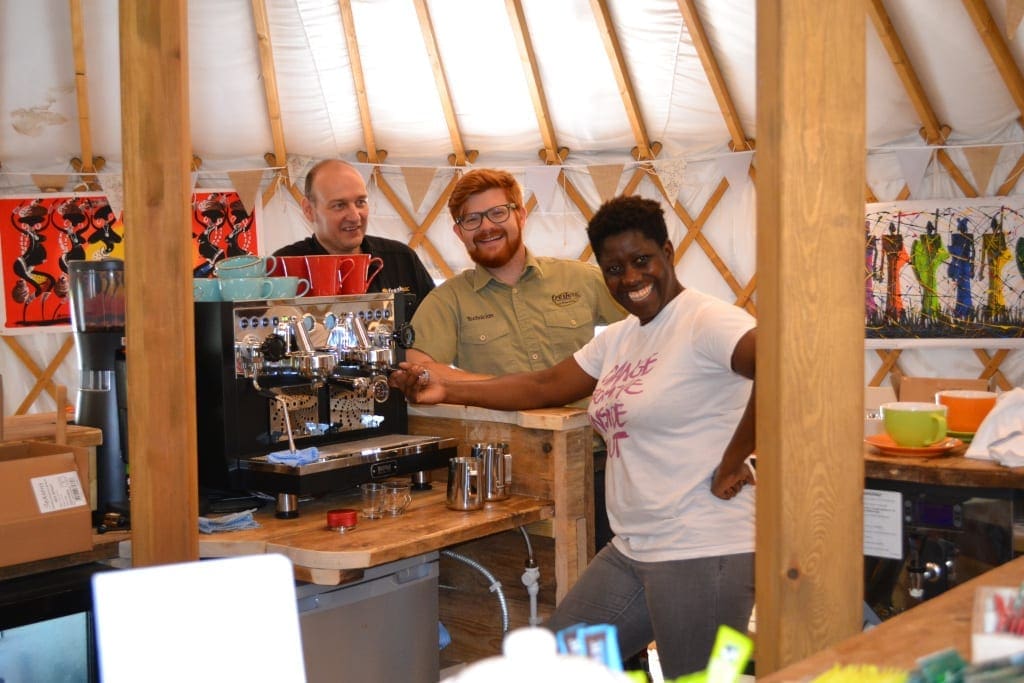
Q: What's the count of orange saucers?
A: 1